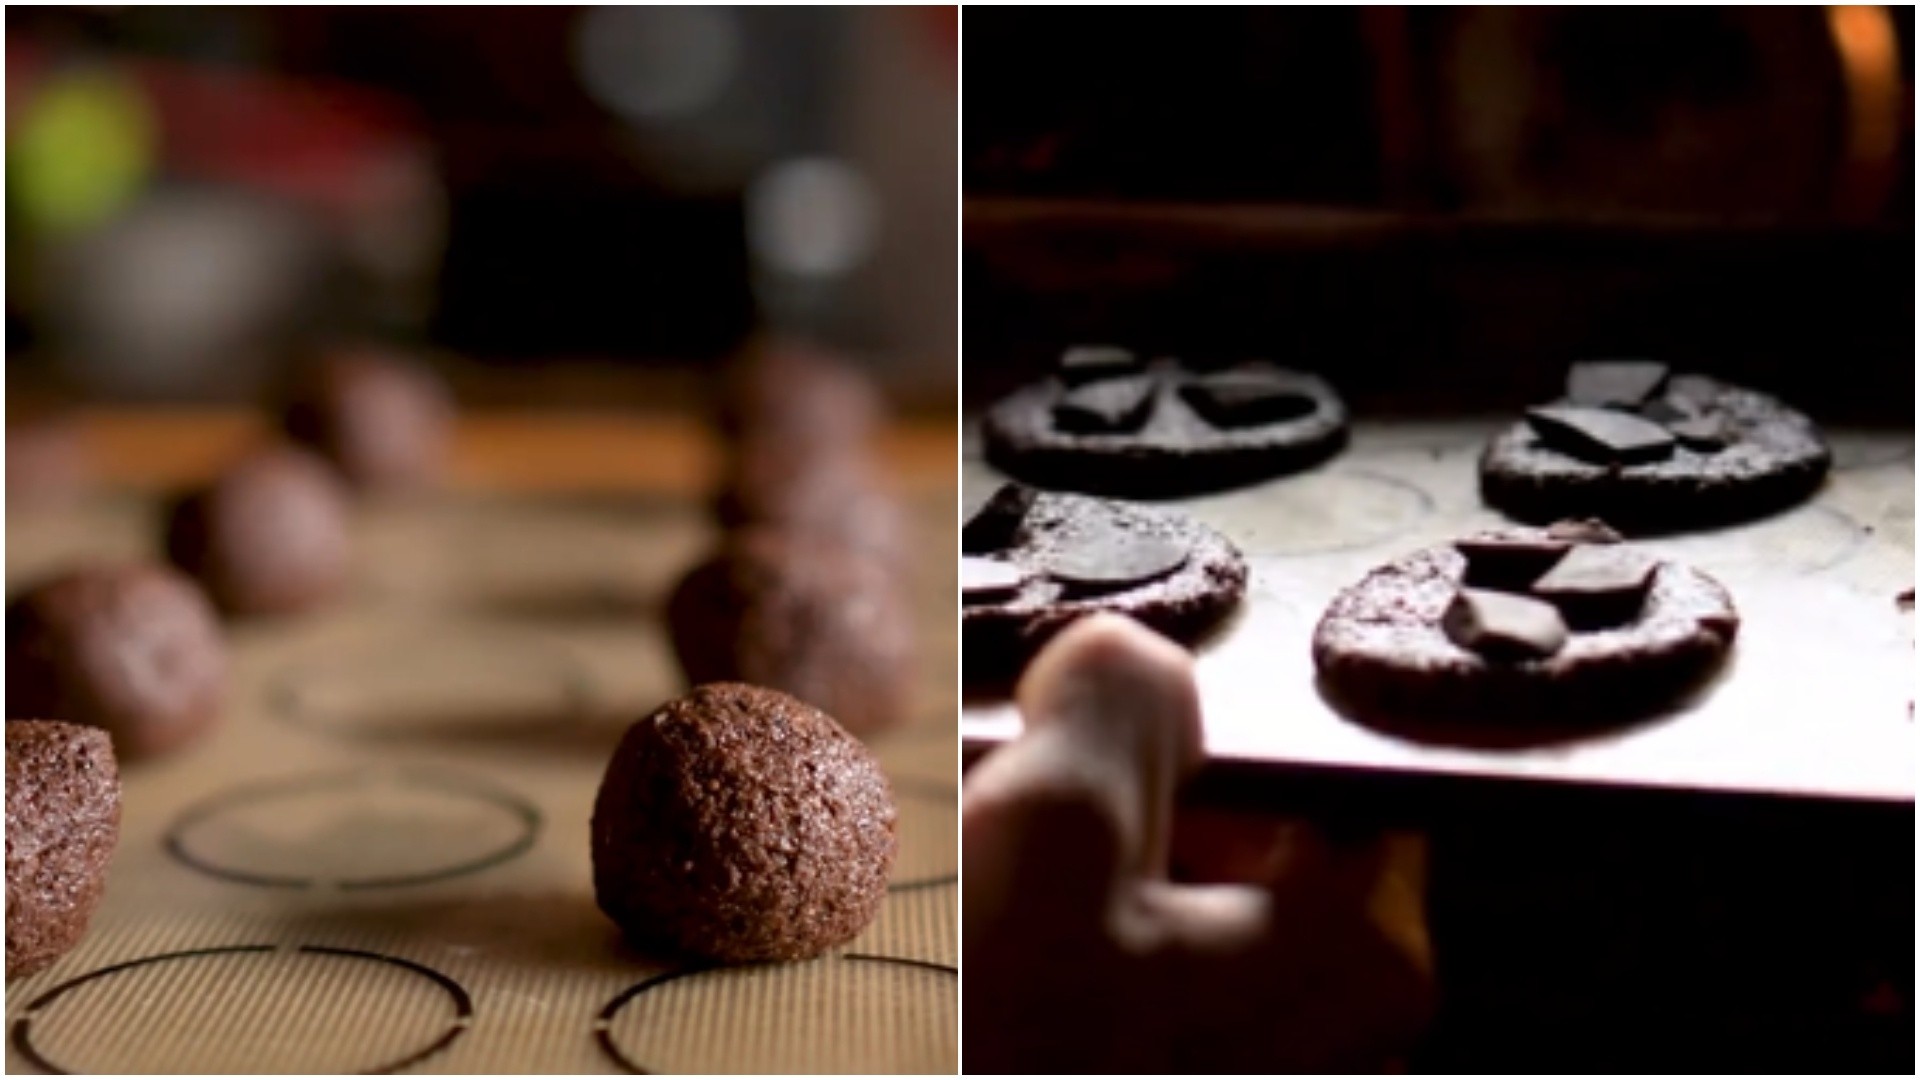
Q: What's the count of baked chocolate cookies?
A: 4